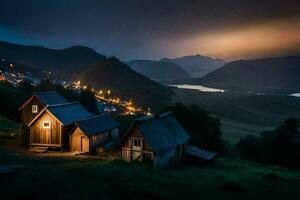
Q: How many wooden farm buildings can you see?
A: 4